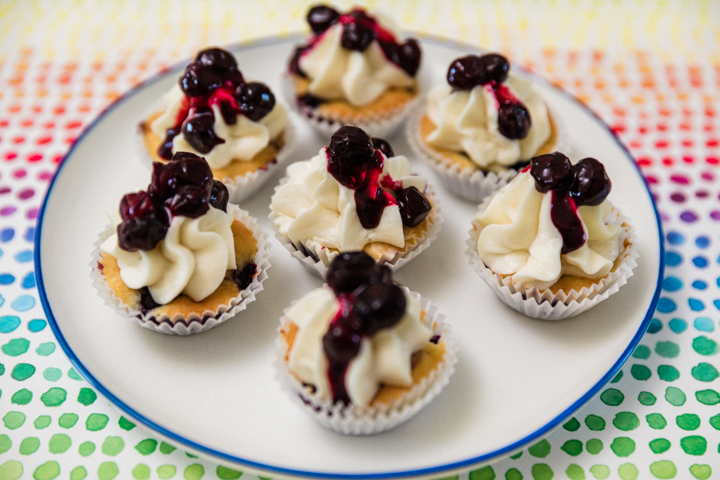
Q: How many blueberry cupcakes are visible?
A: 7